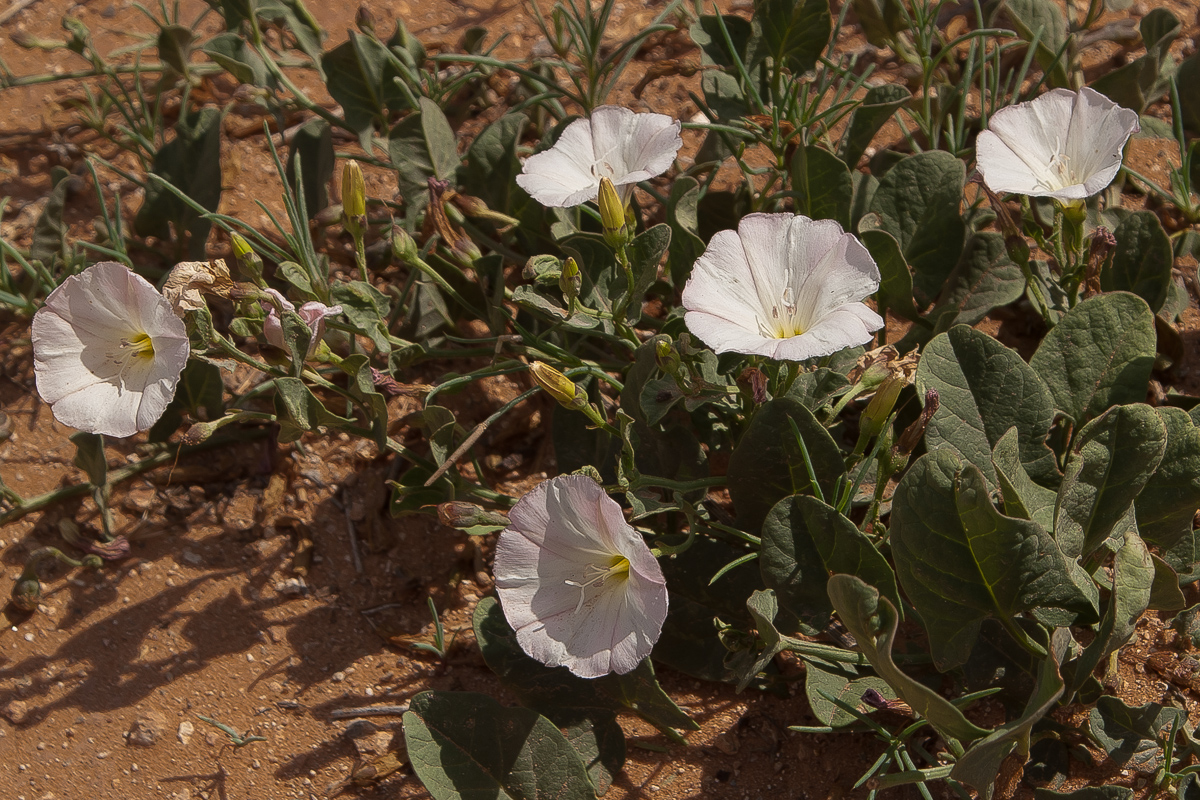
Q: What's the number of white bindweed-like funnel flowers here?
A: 5